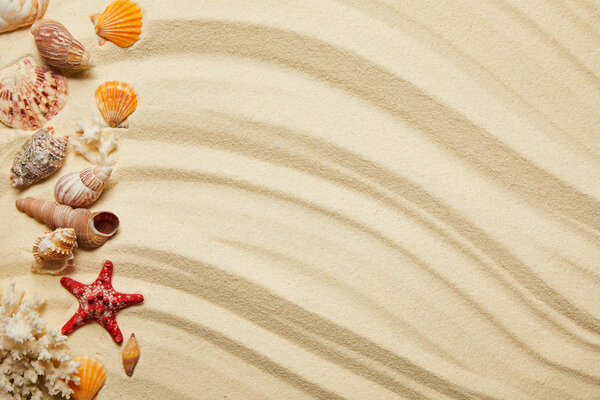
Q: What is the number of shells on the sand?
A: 11